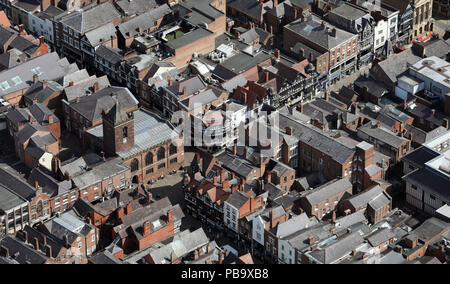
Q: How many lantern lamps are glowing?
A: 0